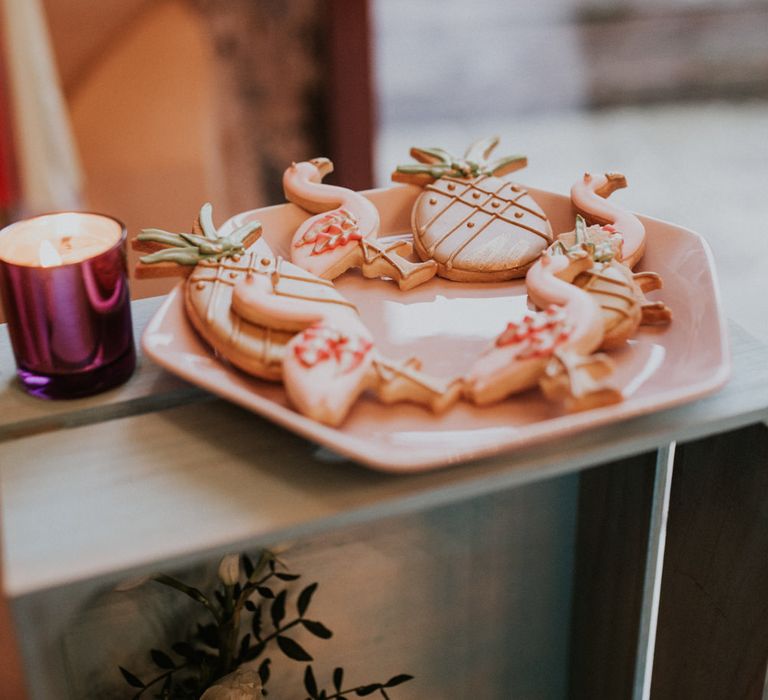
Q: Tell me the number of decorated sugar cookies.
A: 7